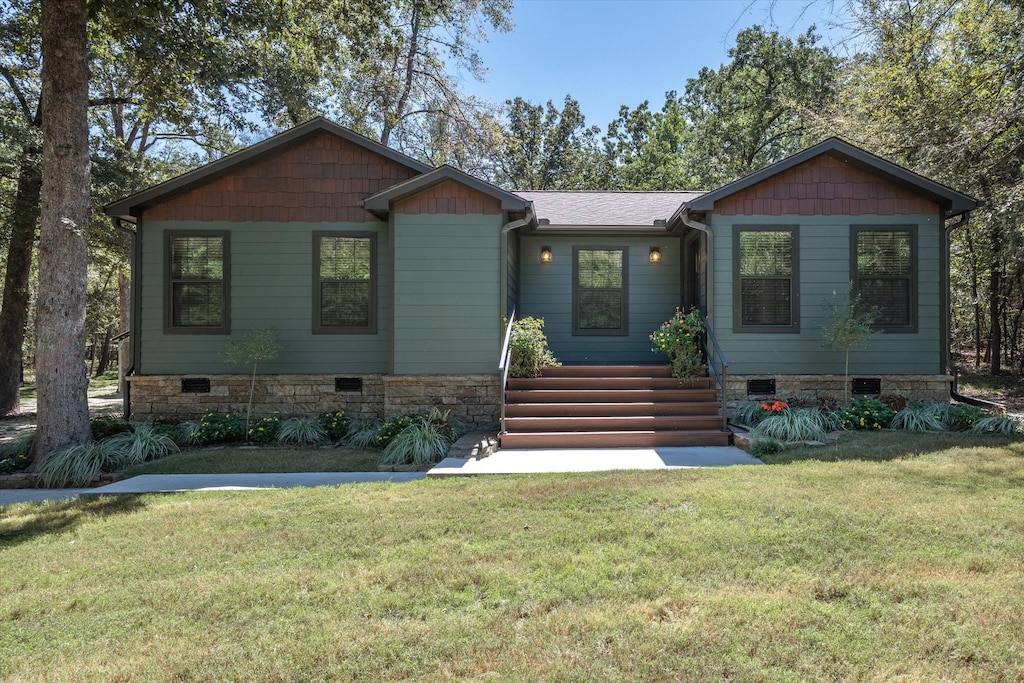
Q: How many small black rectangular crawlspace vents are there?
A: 4